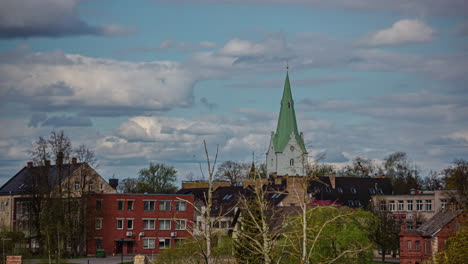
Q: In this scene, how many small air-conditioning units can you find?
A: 3